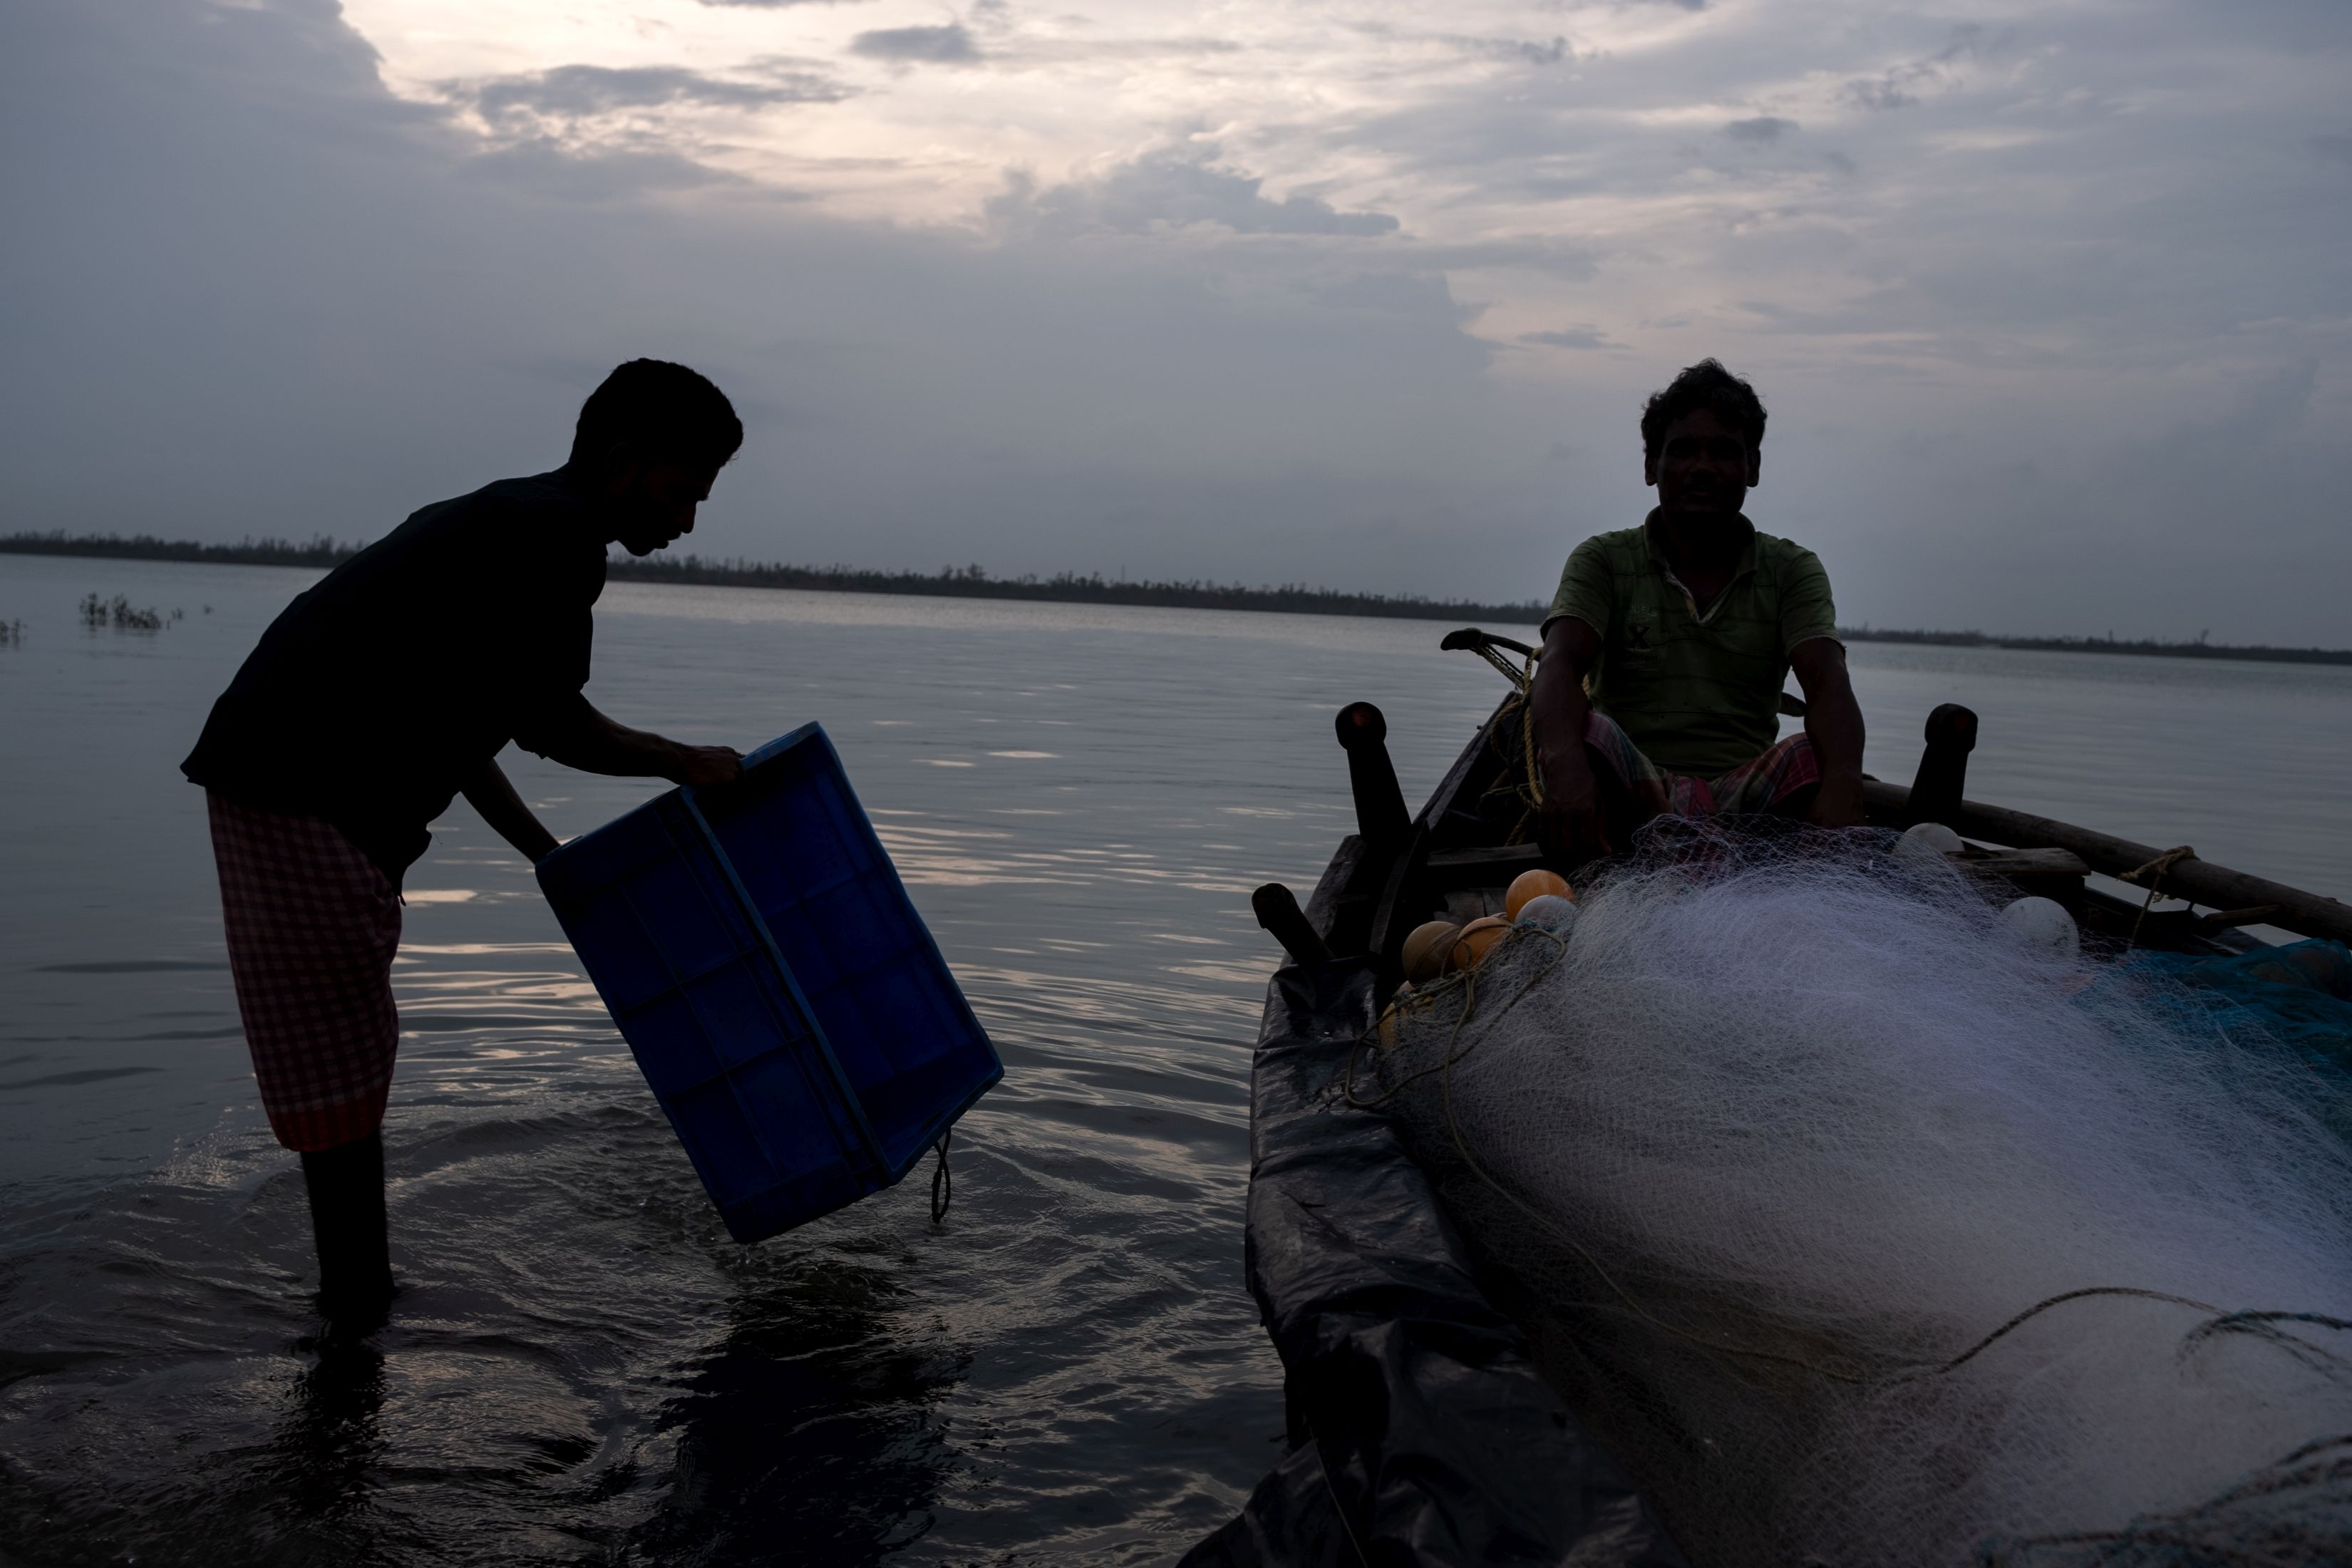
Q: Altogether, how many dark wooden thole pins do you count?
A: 3